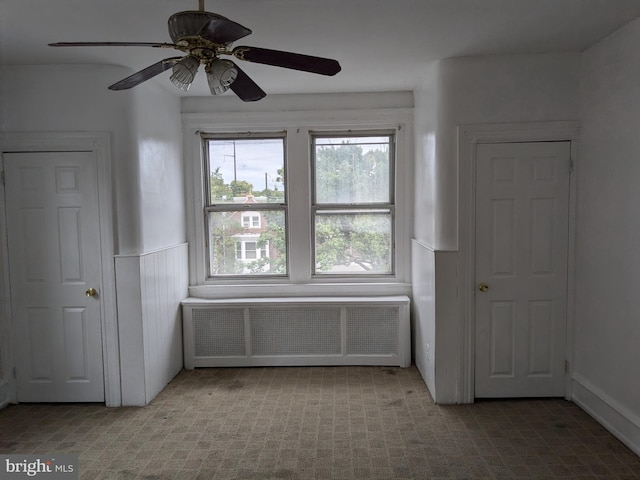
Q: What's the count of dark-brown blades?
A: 5